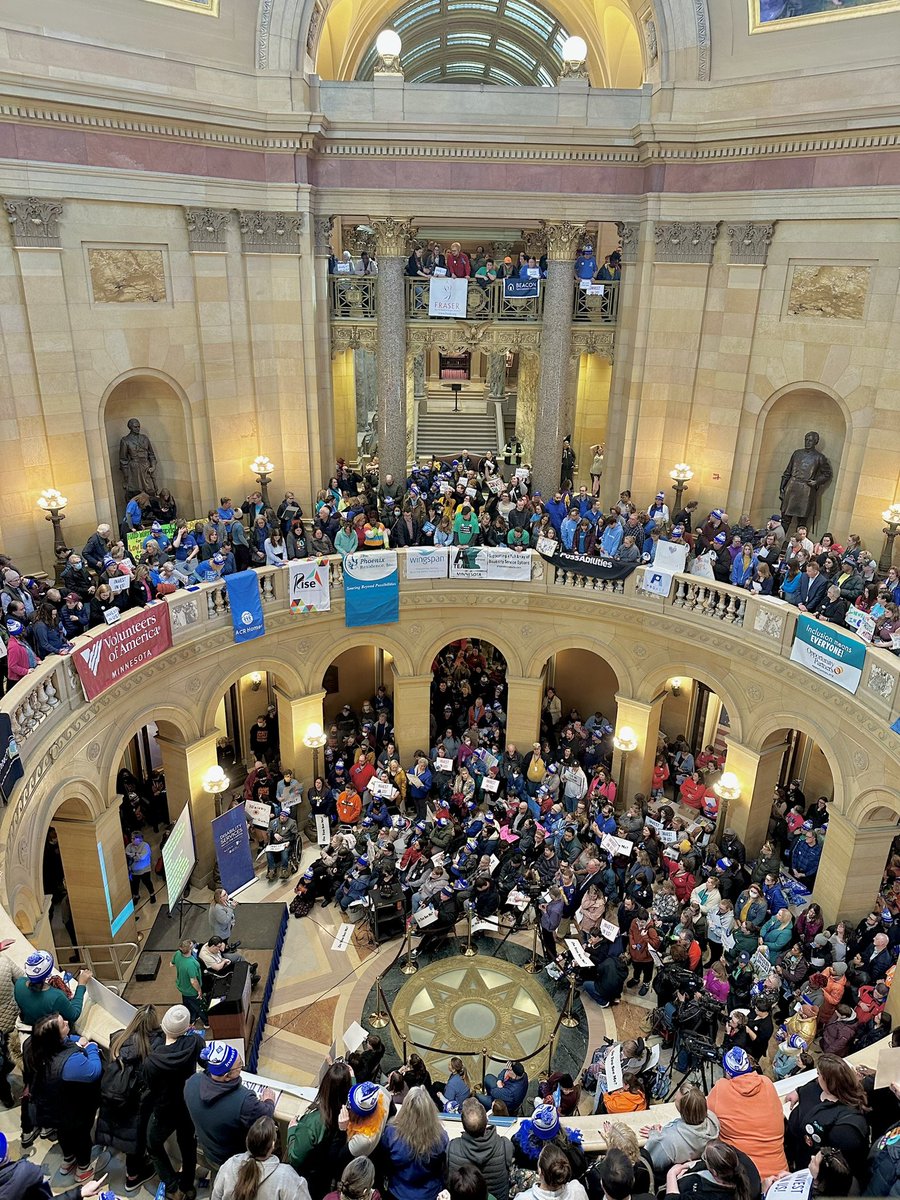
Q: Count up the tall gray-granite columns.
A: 2